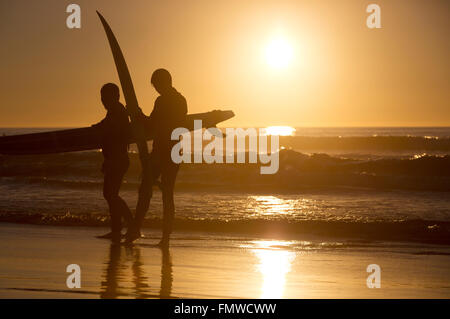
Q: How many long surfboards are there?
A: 2